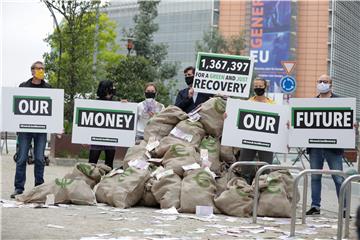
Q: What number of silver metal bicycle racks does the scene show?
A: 4